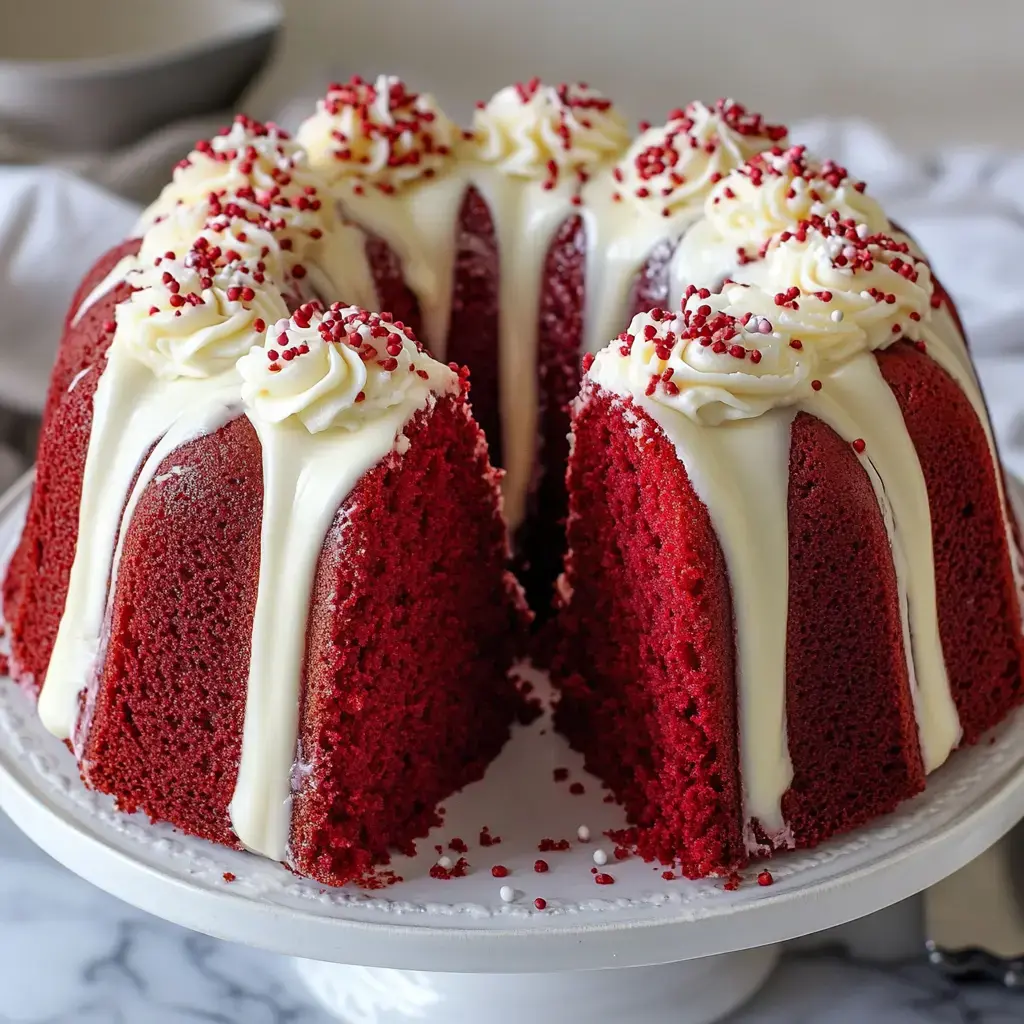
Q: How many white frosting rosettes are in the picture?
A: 10